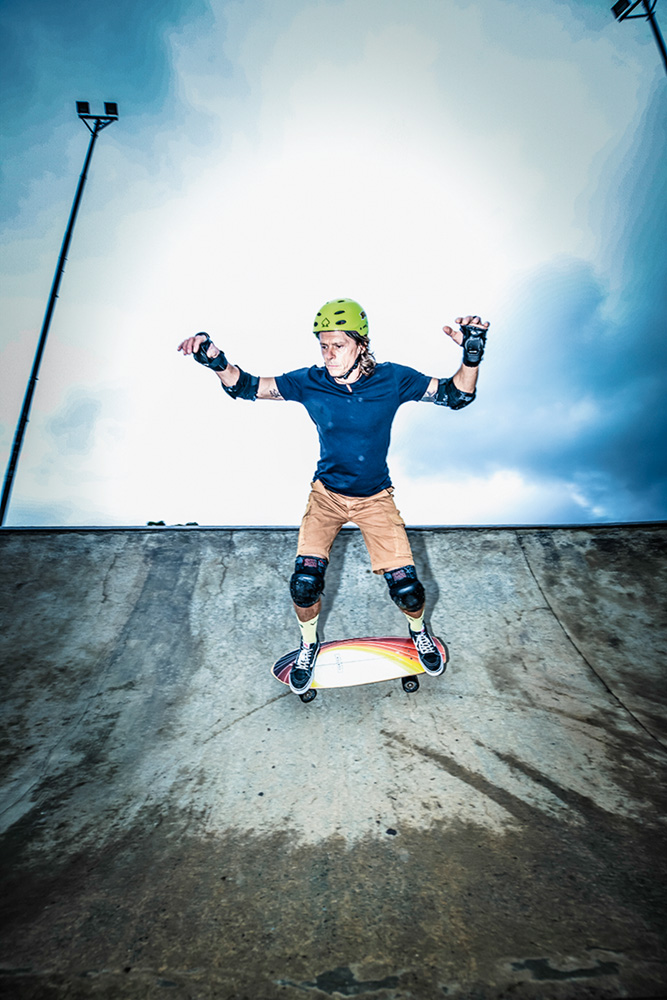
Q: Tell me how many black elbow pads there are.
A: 2